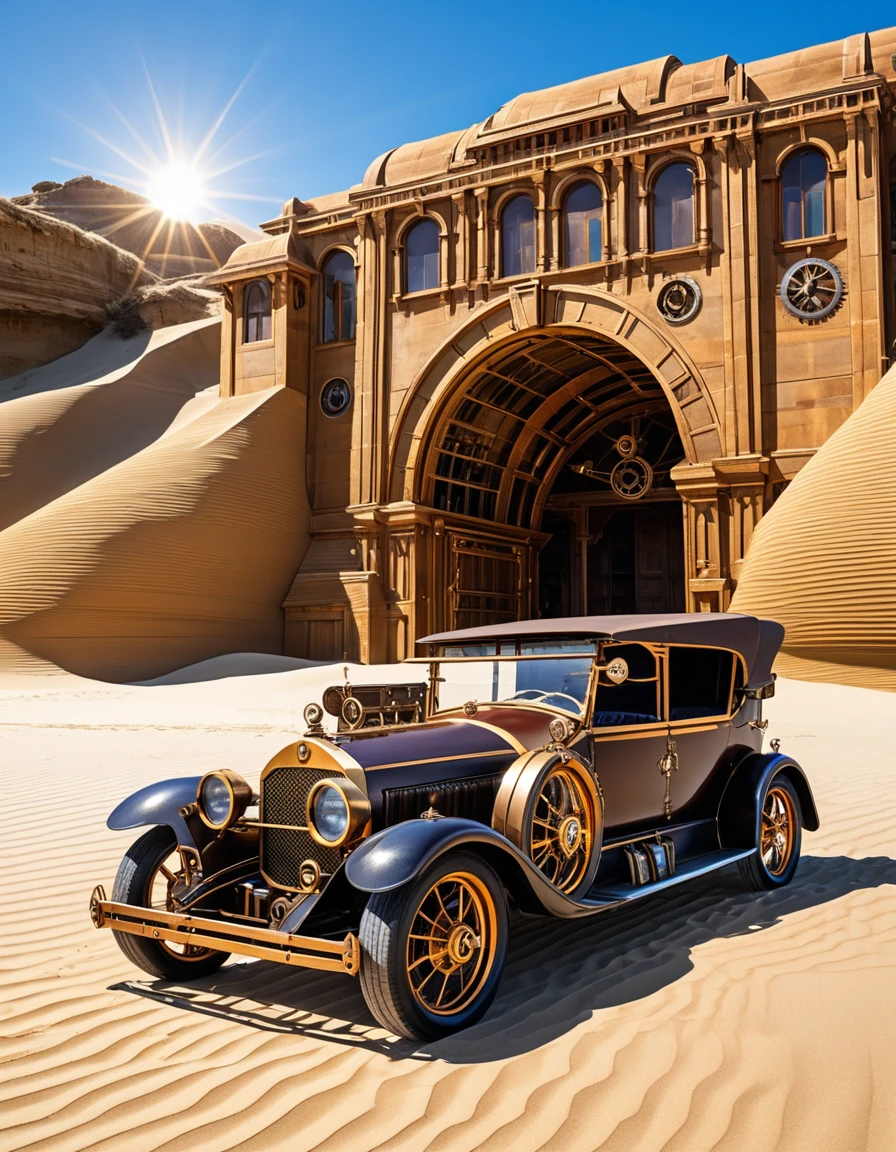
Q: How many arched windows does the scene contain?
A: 7